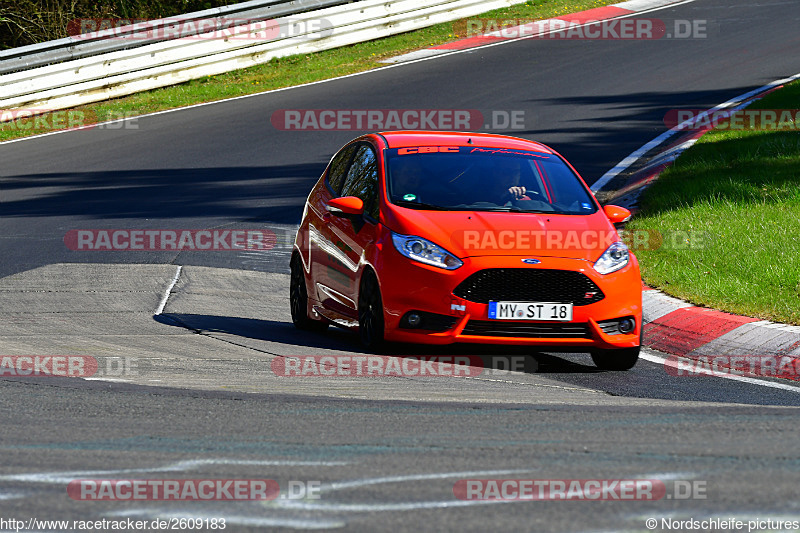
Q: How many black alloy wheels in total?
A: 2